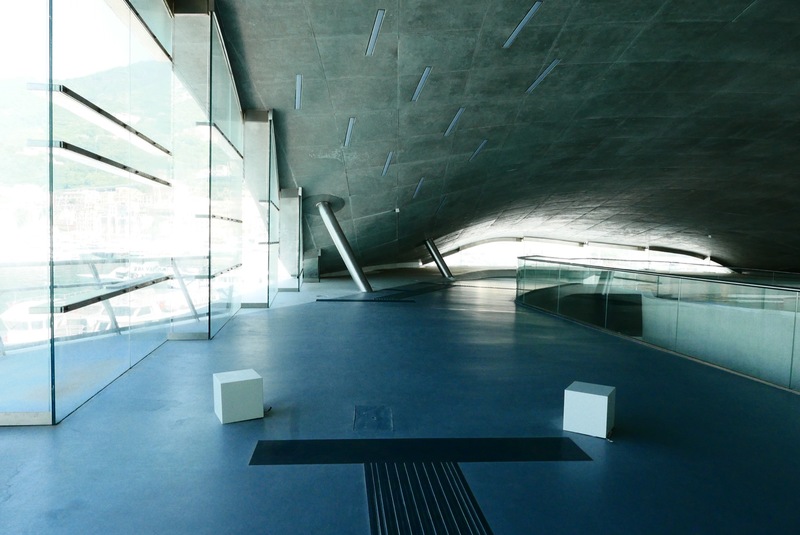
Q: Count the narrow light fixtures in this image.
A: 10